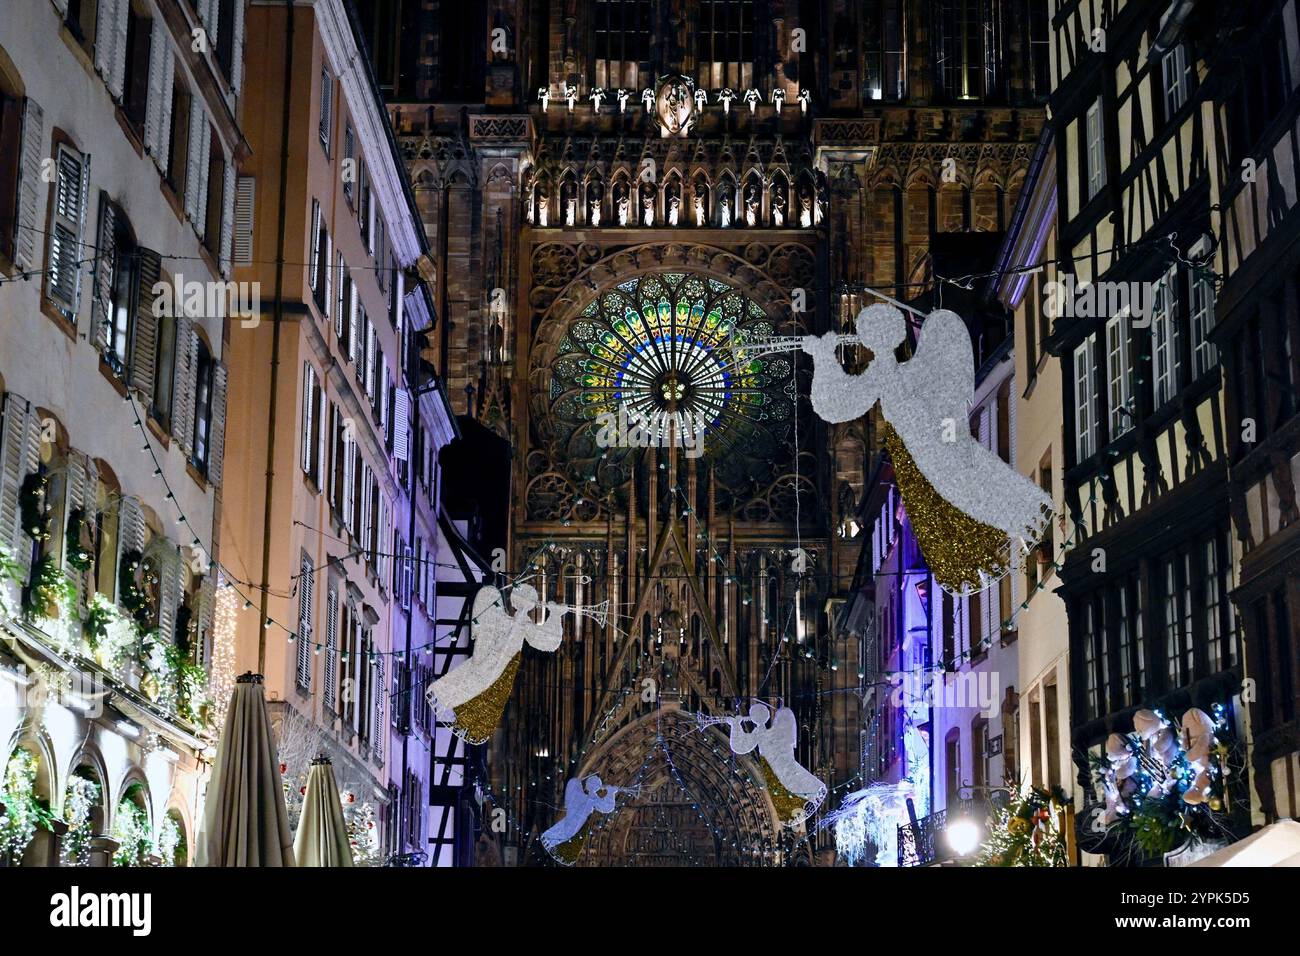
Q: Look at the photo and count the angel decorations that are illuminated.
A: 4